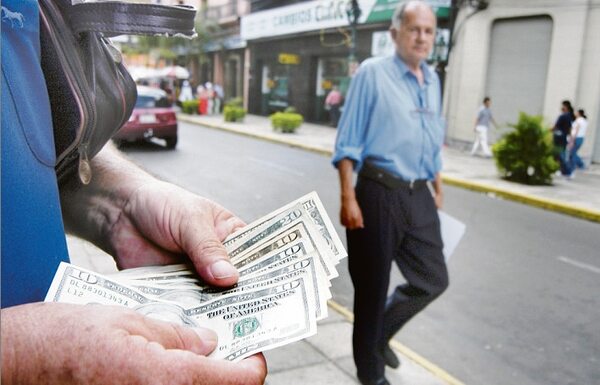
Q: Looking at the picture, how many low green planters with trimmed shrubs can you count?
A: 3